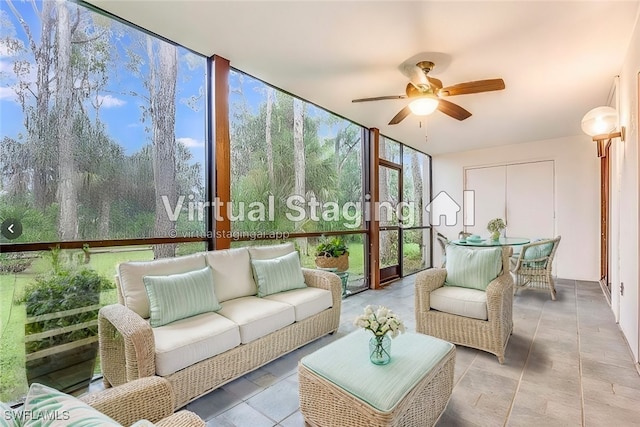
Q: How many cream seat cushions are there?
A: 4